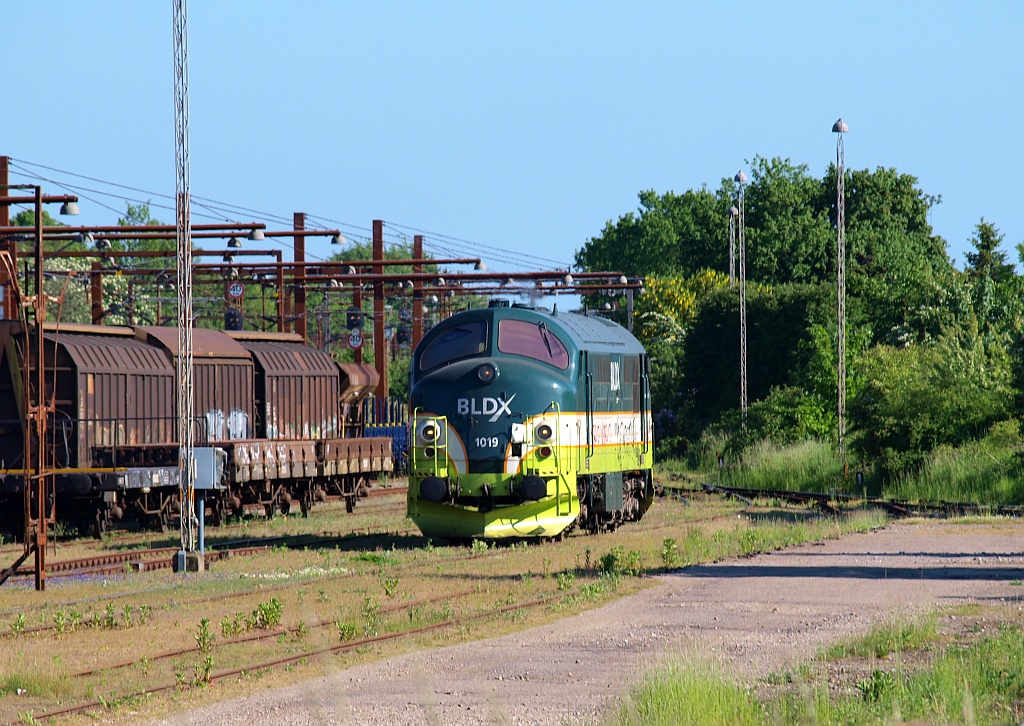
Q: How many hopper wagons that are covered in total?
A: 3